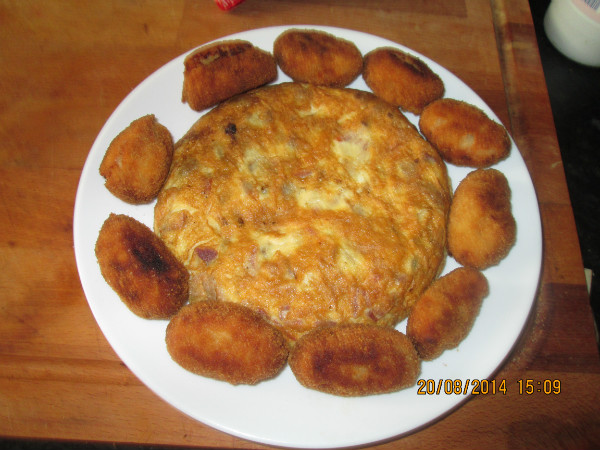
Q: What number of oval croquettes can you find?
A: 10